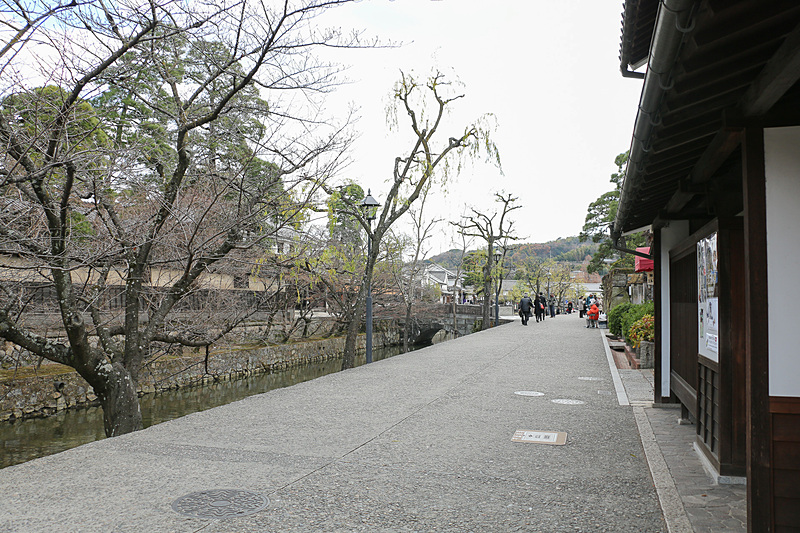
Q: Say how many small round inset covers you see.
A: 3